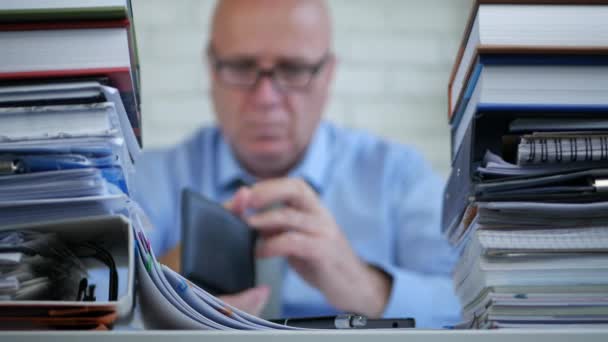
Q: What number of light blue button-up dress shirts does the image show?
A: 1